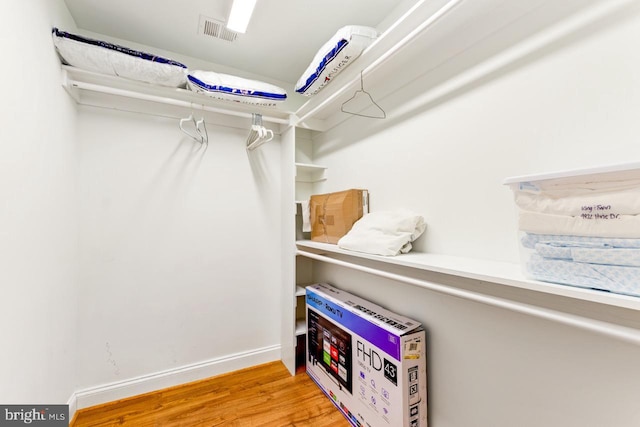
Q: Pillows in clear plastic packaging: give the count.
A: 3